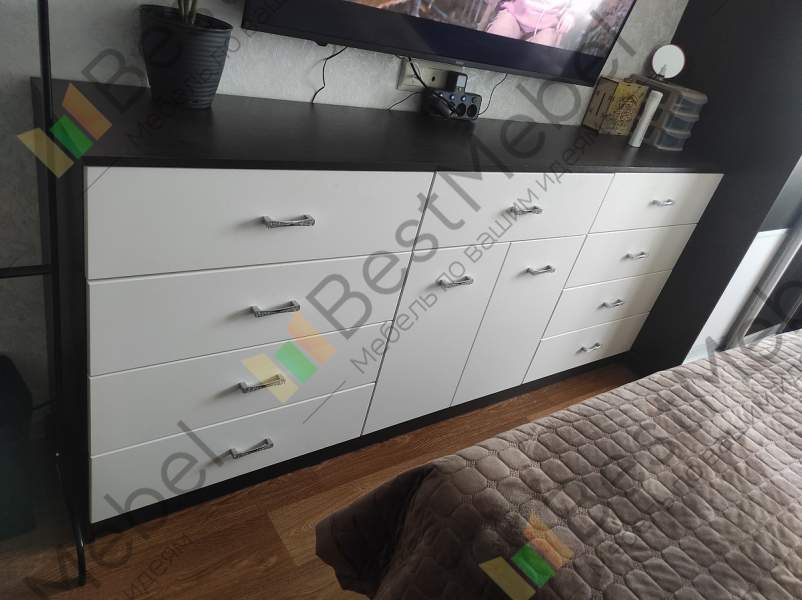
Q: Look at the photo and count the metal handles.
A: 11